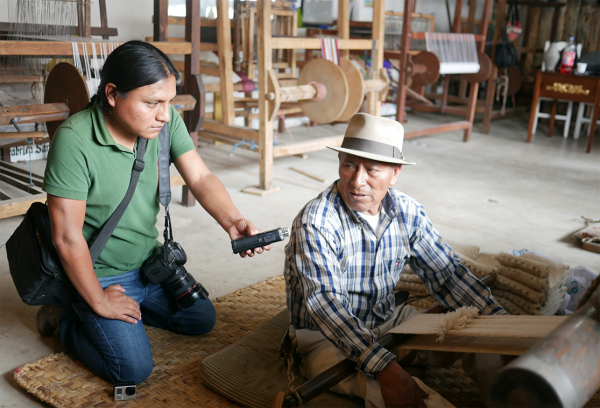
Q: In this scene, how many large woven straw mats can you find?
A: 1